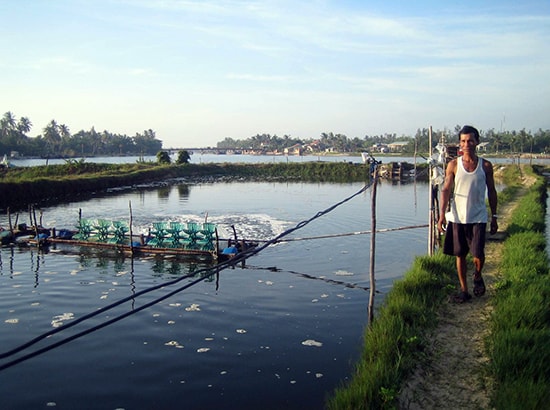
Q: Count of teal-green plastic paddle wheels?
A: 7